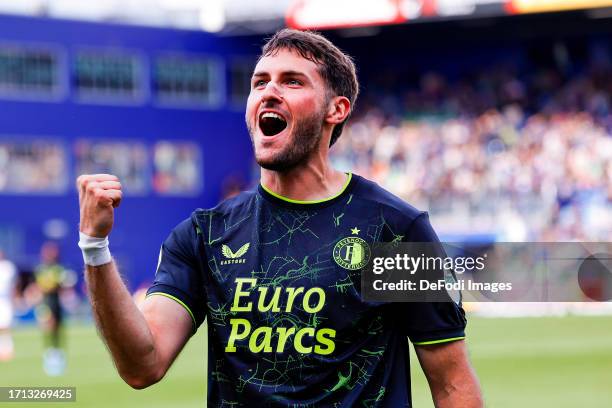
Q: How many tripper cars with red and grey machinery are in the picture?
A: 0